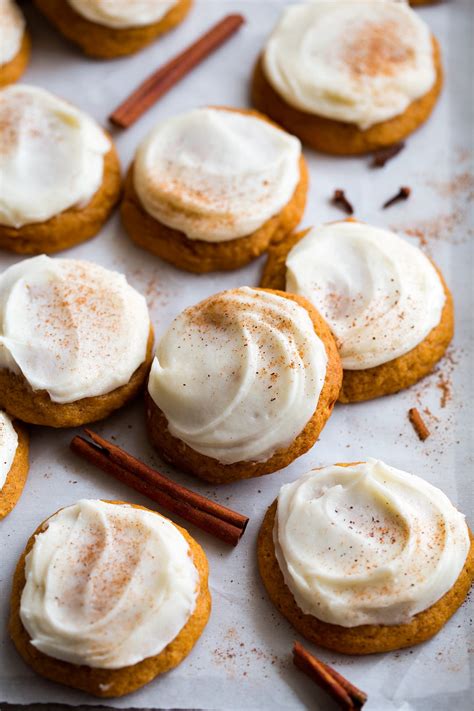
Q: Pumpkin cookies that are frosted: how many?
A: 11